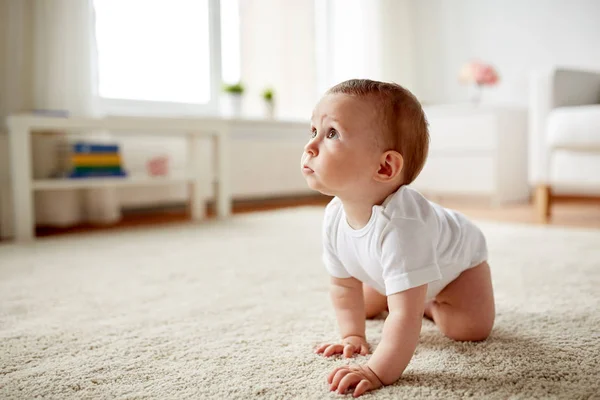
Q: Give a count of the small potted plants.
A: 2